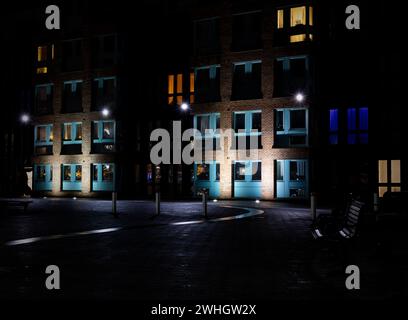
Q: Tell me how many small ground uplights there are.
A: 4